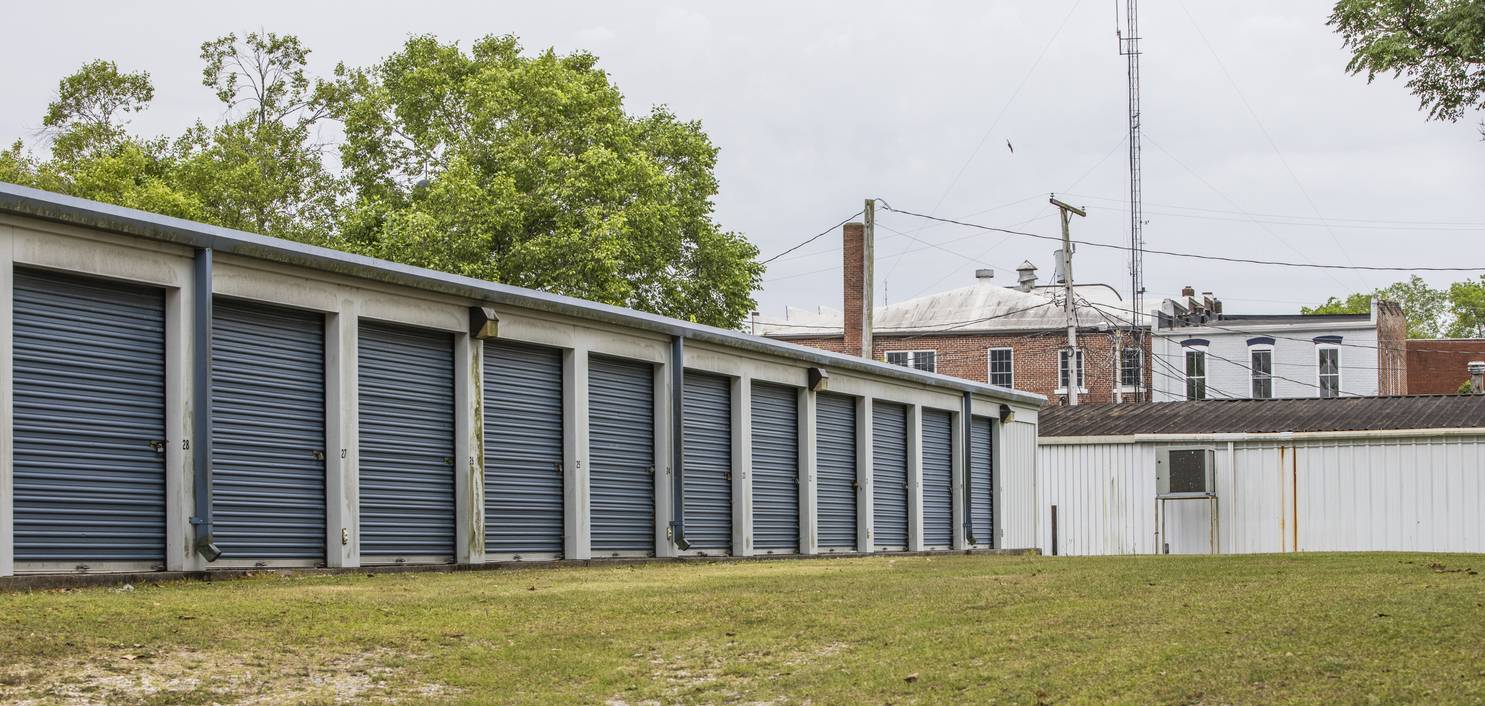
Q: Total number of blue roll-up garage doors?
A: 11